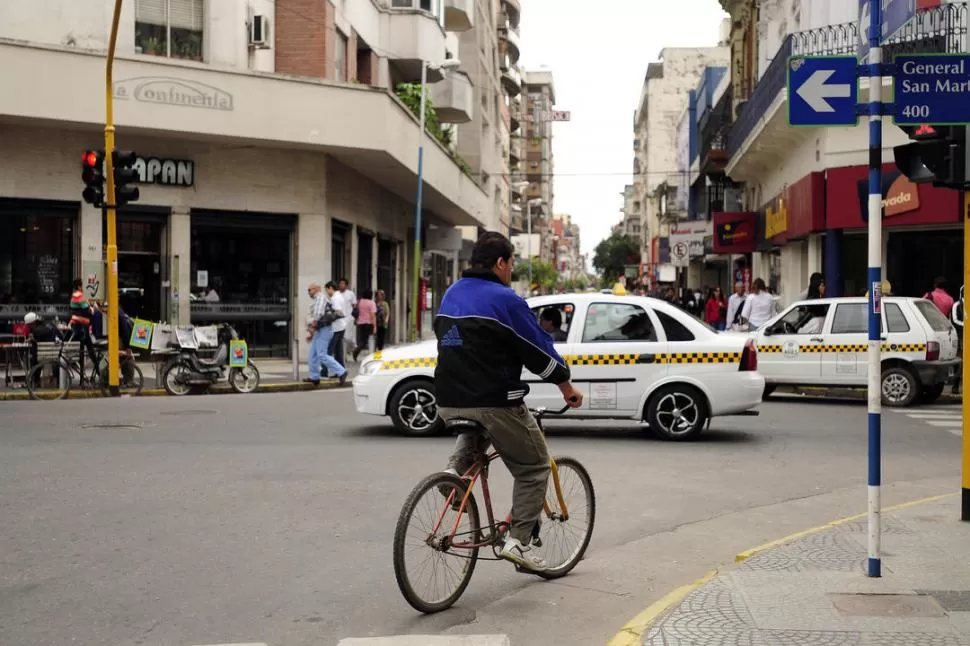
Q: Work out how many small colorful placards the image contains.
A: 2